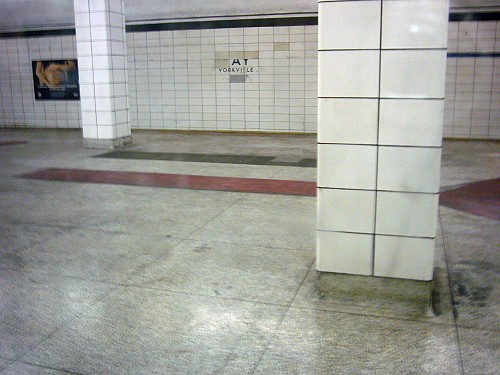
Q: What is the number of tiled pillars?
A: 2